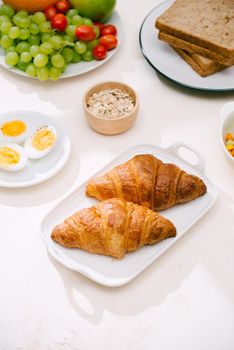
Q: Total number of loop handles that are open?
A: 1